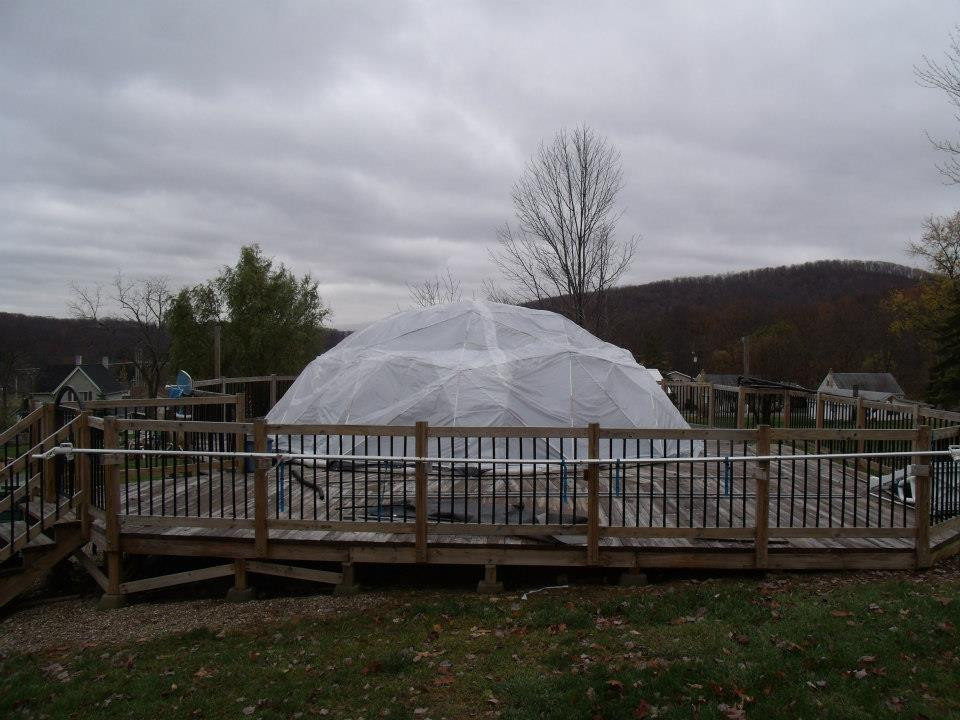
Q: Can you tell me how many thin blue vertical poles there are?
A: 4